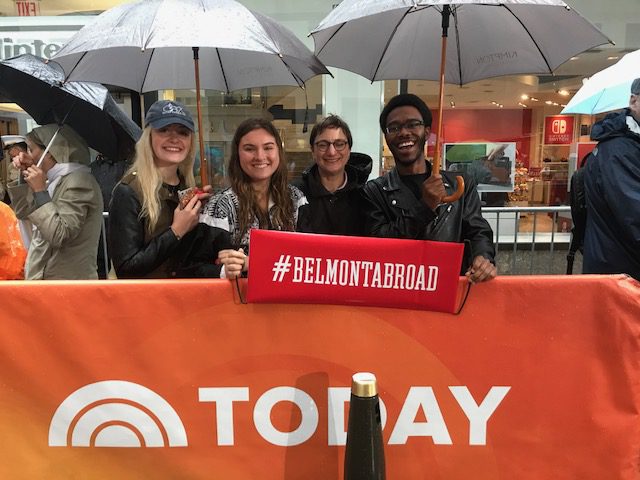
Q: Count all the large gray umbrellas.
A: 2